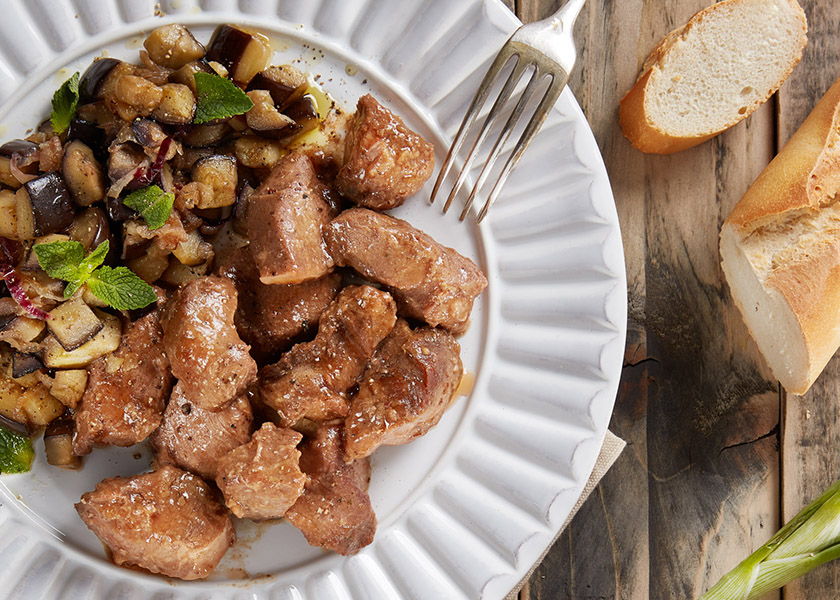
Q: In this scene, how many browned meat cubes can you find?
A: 12